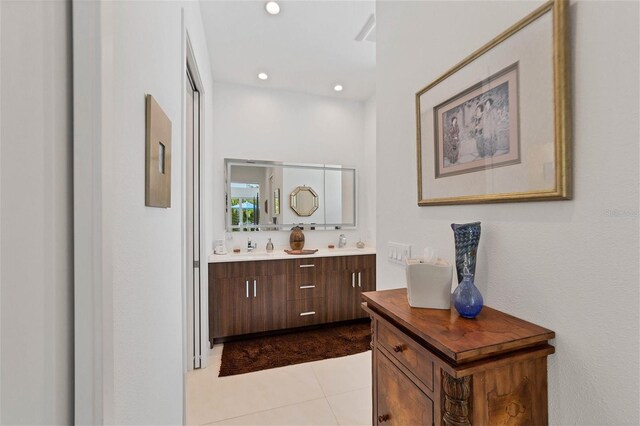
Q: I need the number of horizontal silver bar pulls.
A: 3